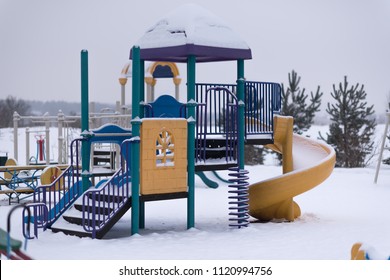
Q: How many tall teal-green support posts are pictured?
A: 5